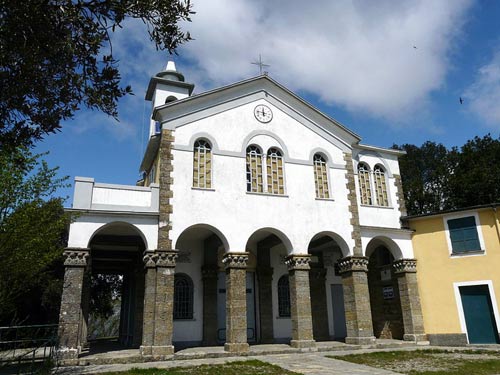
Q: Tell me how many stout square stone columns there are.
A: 6